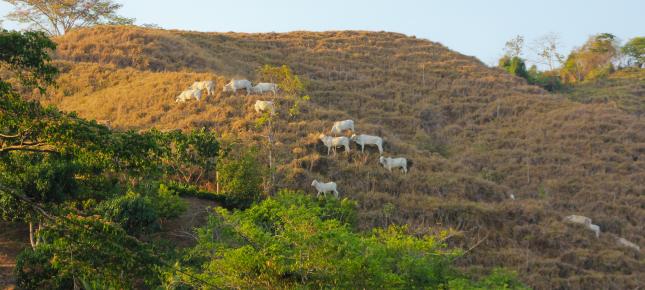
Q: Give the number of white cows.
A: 13